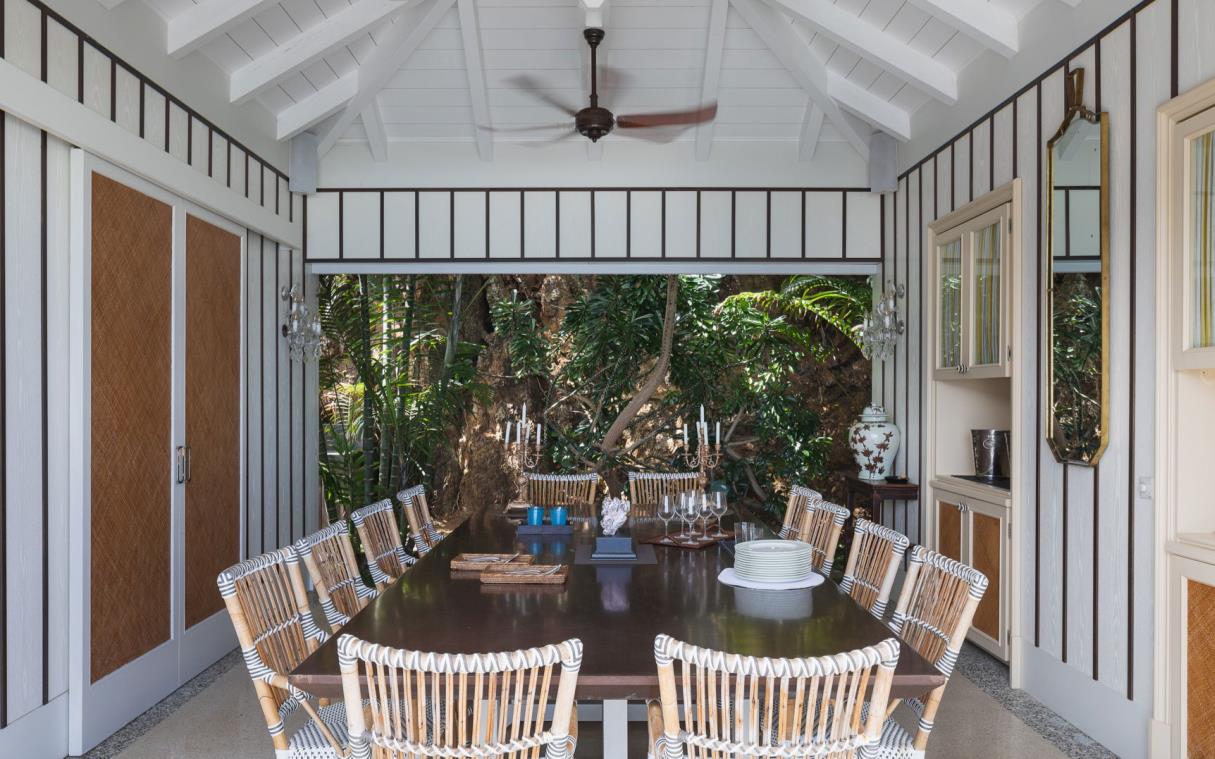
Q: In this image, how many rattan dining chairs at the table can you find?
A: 12